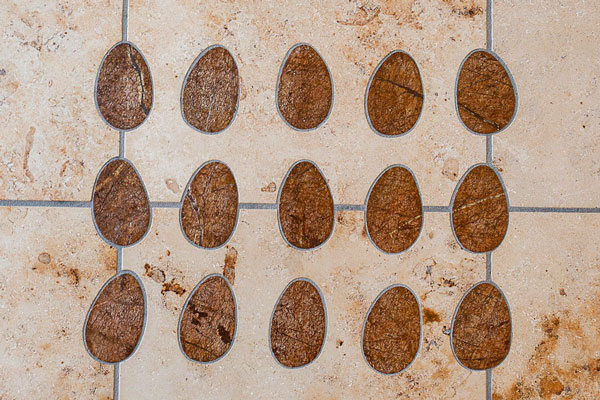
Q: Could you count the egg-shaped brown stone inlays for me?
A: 15